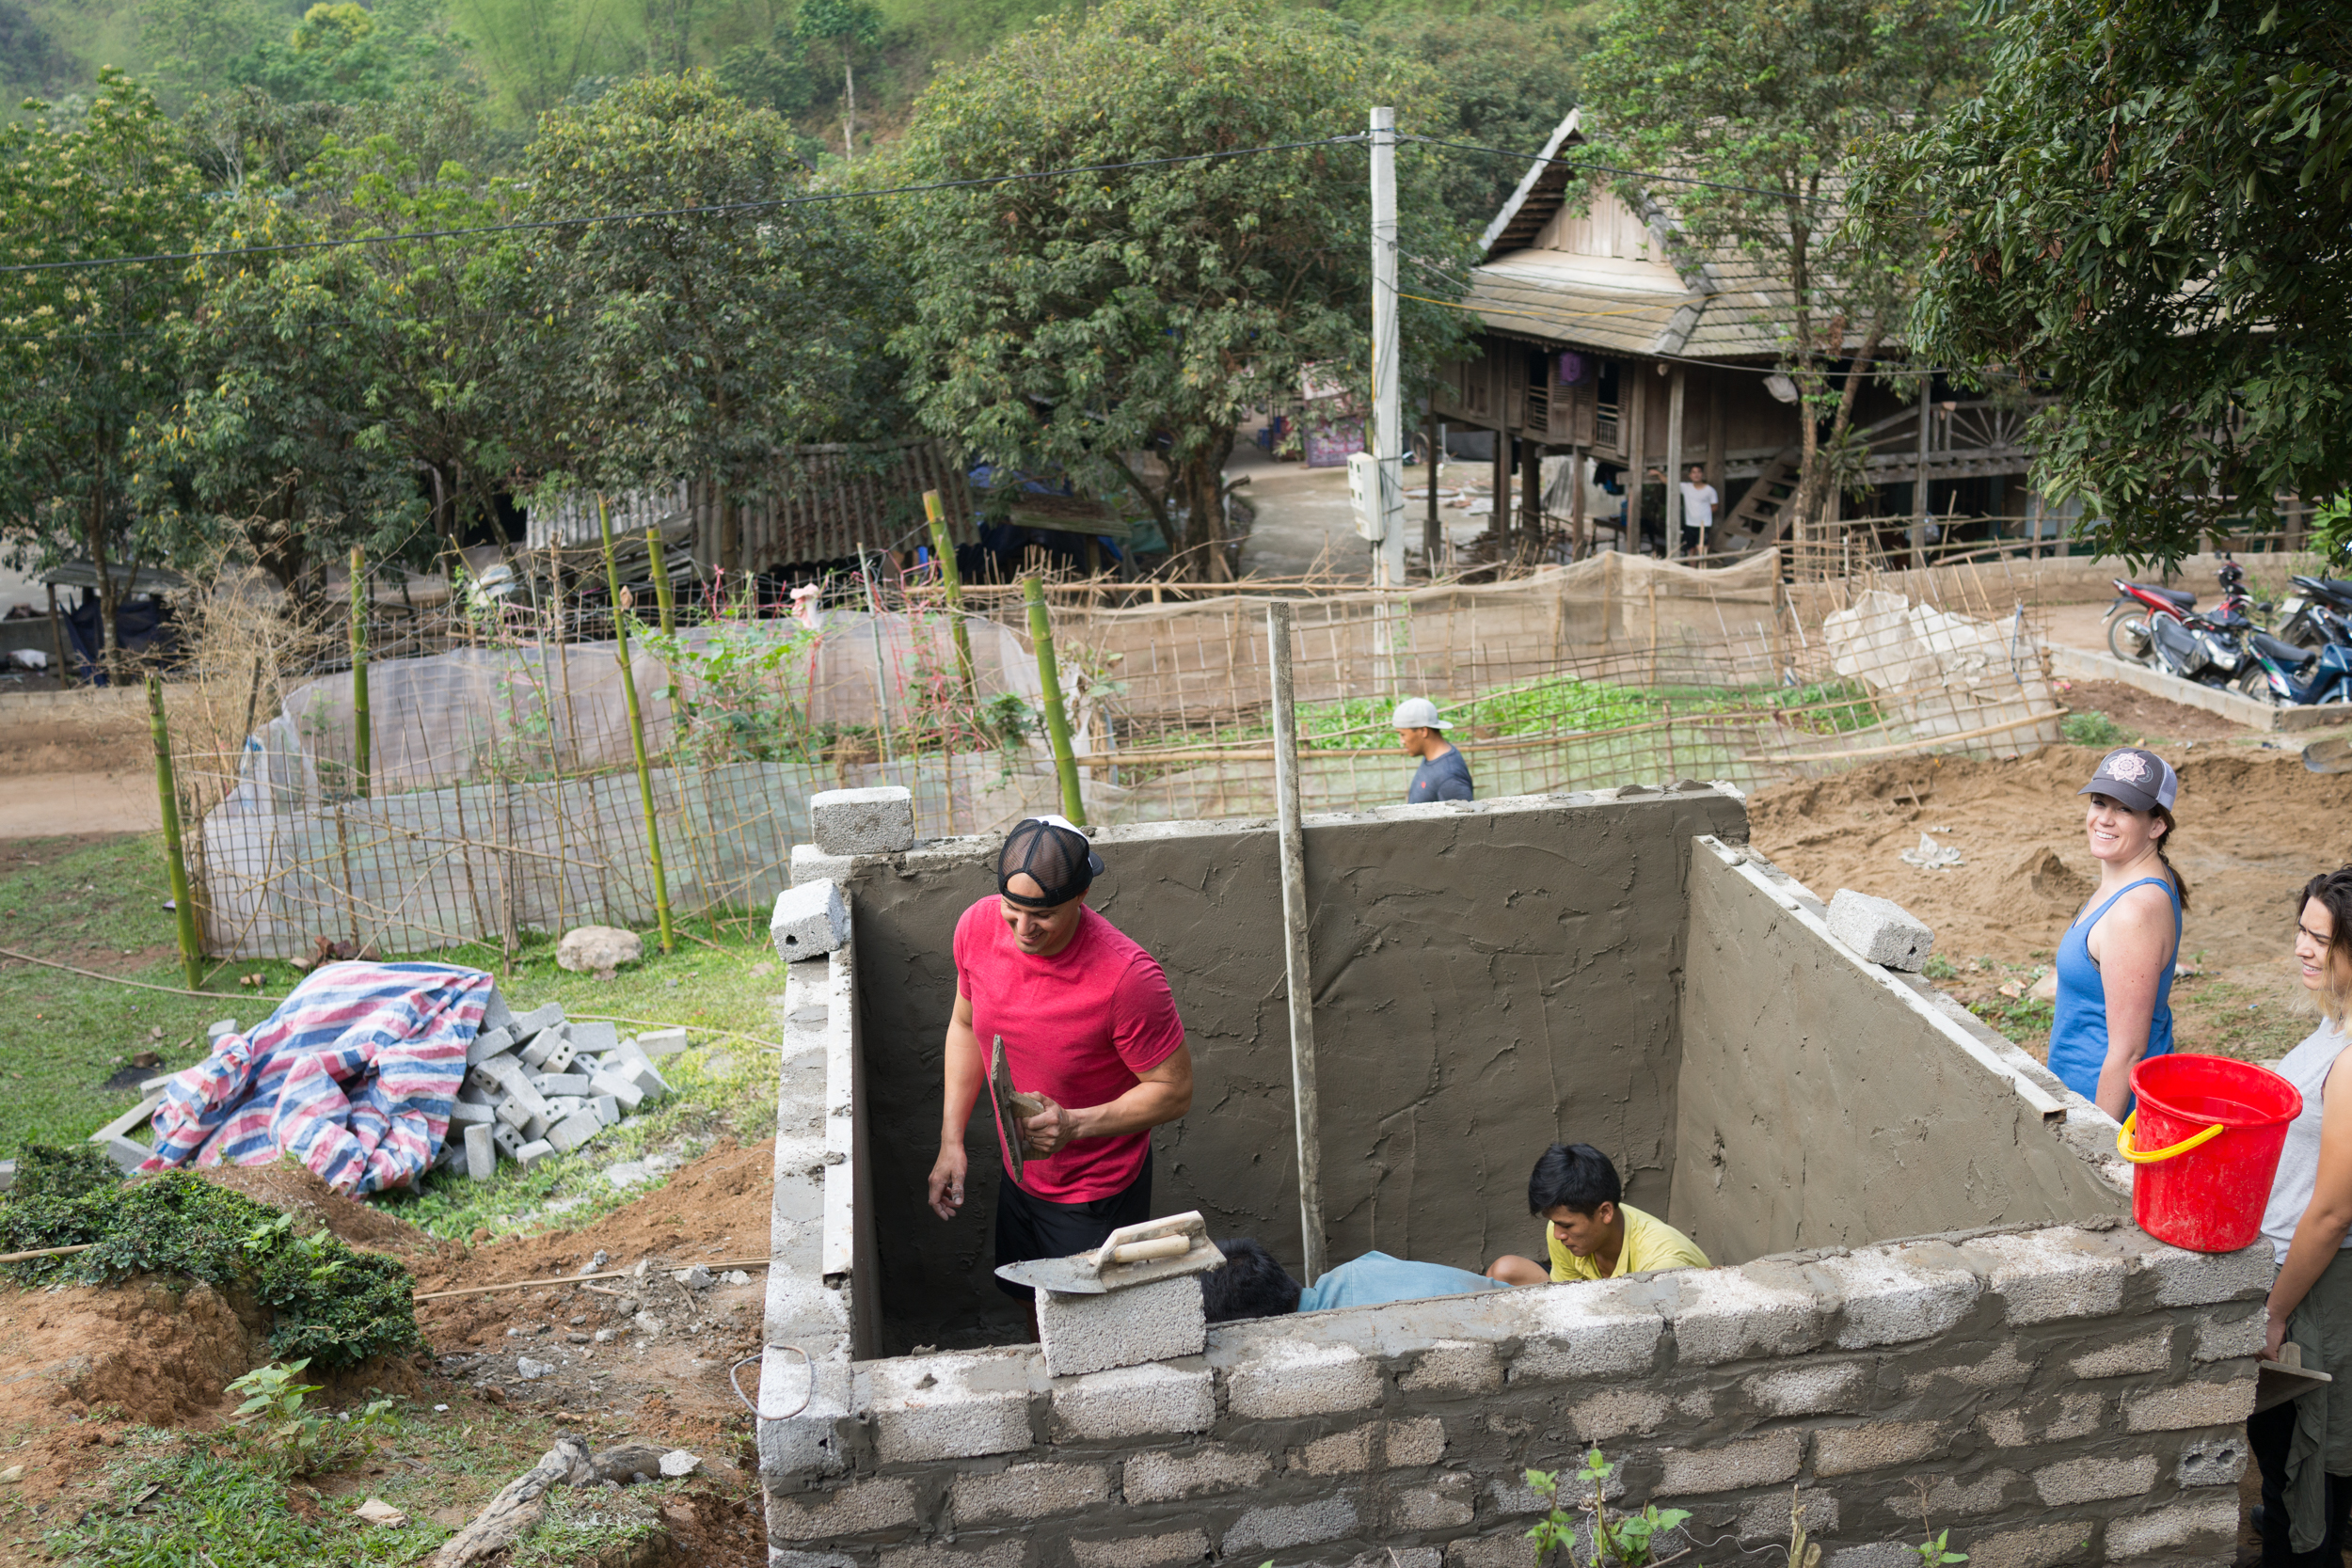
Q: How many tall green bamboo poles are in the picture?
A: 6